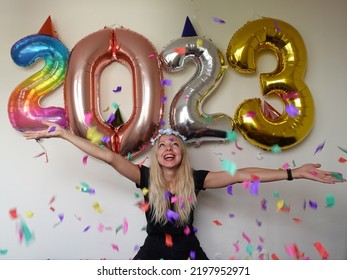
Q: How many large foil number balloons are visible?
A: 4